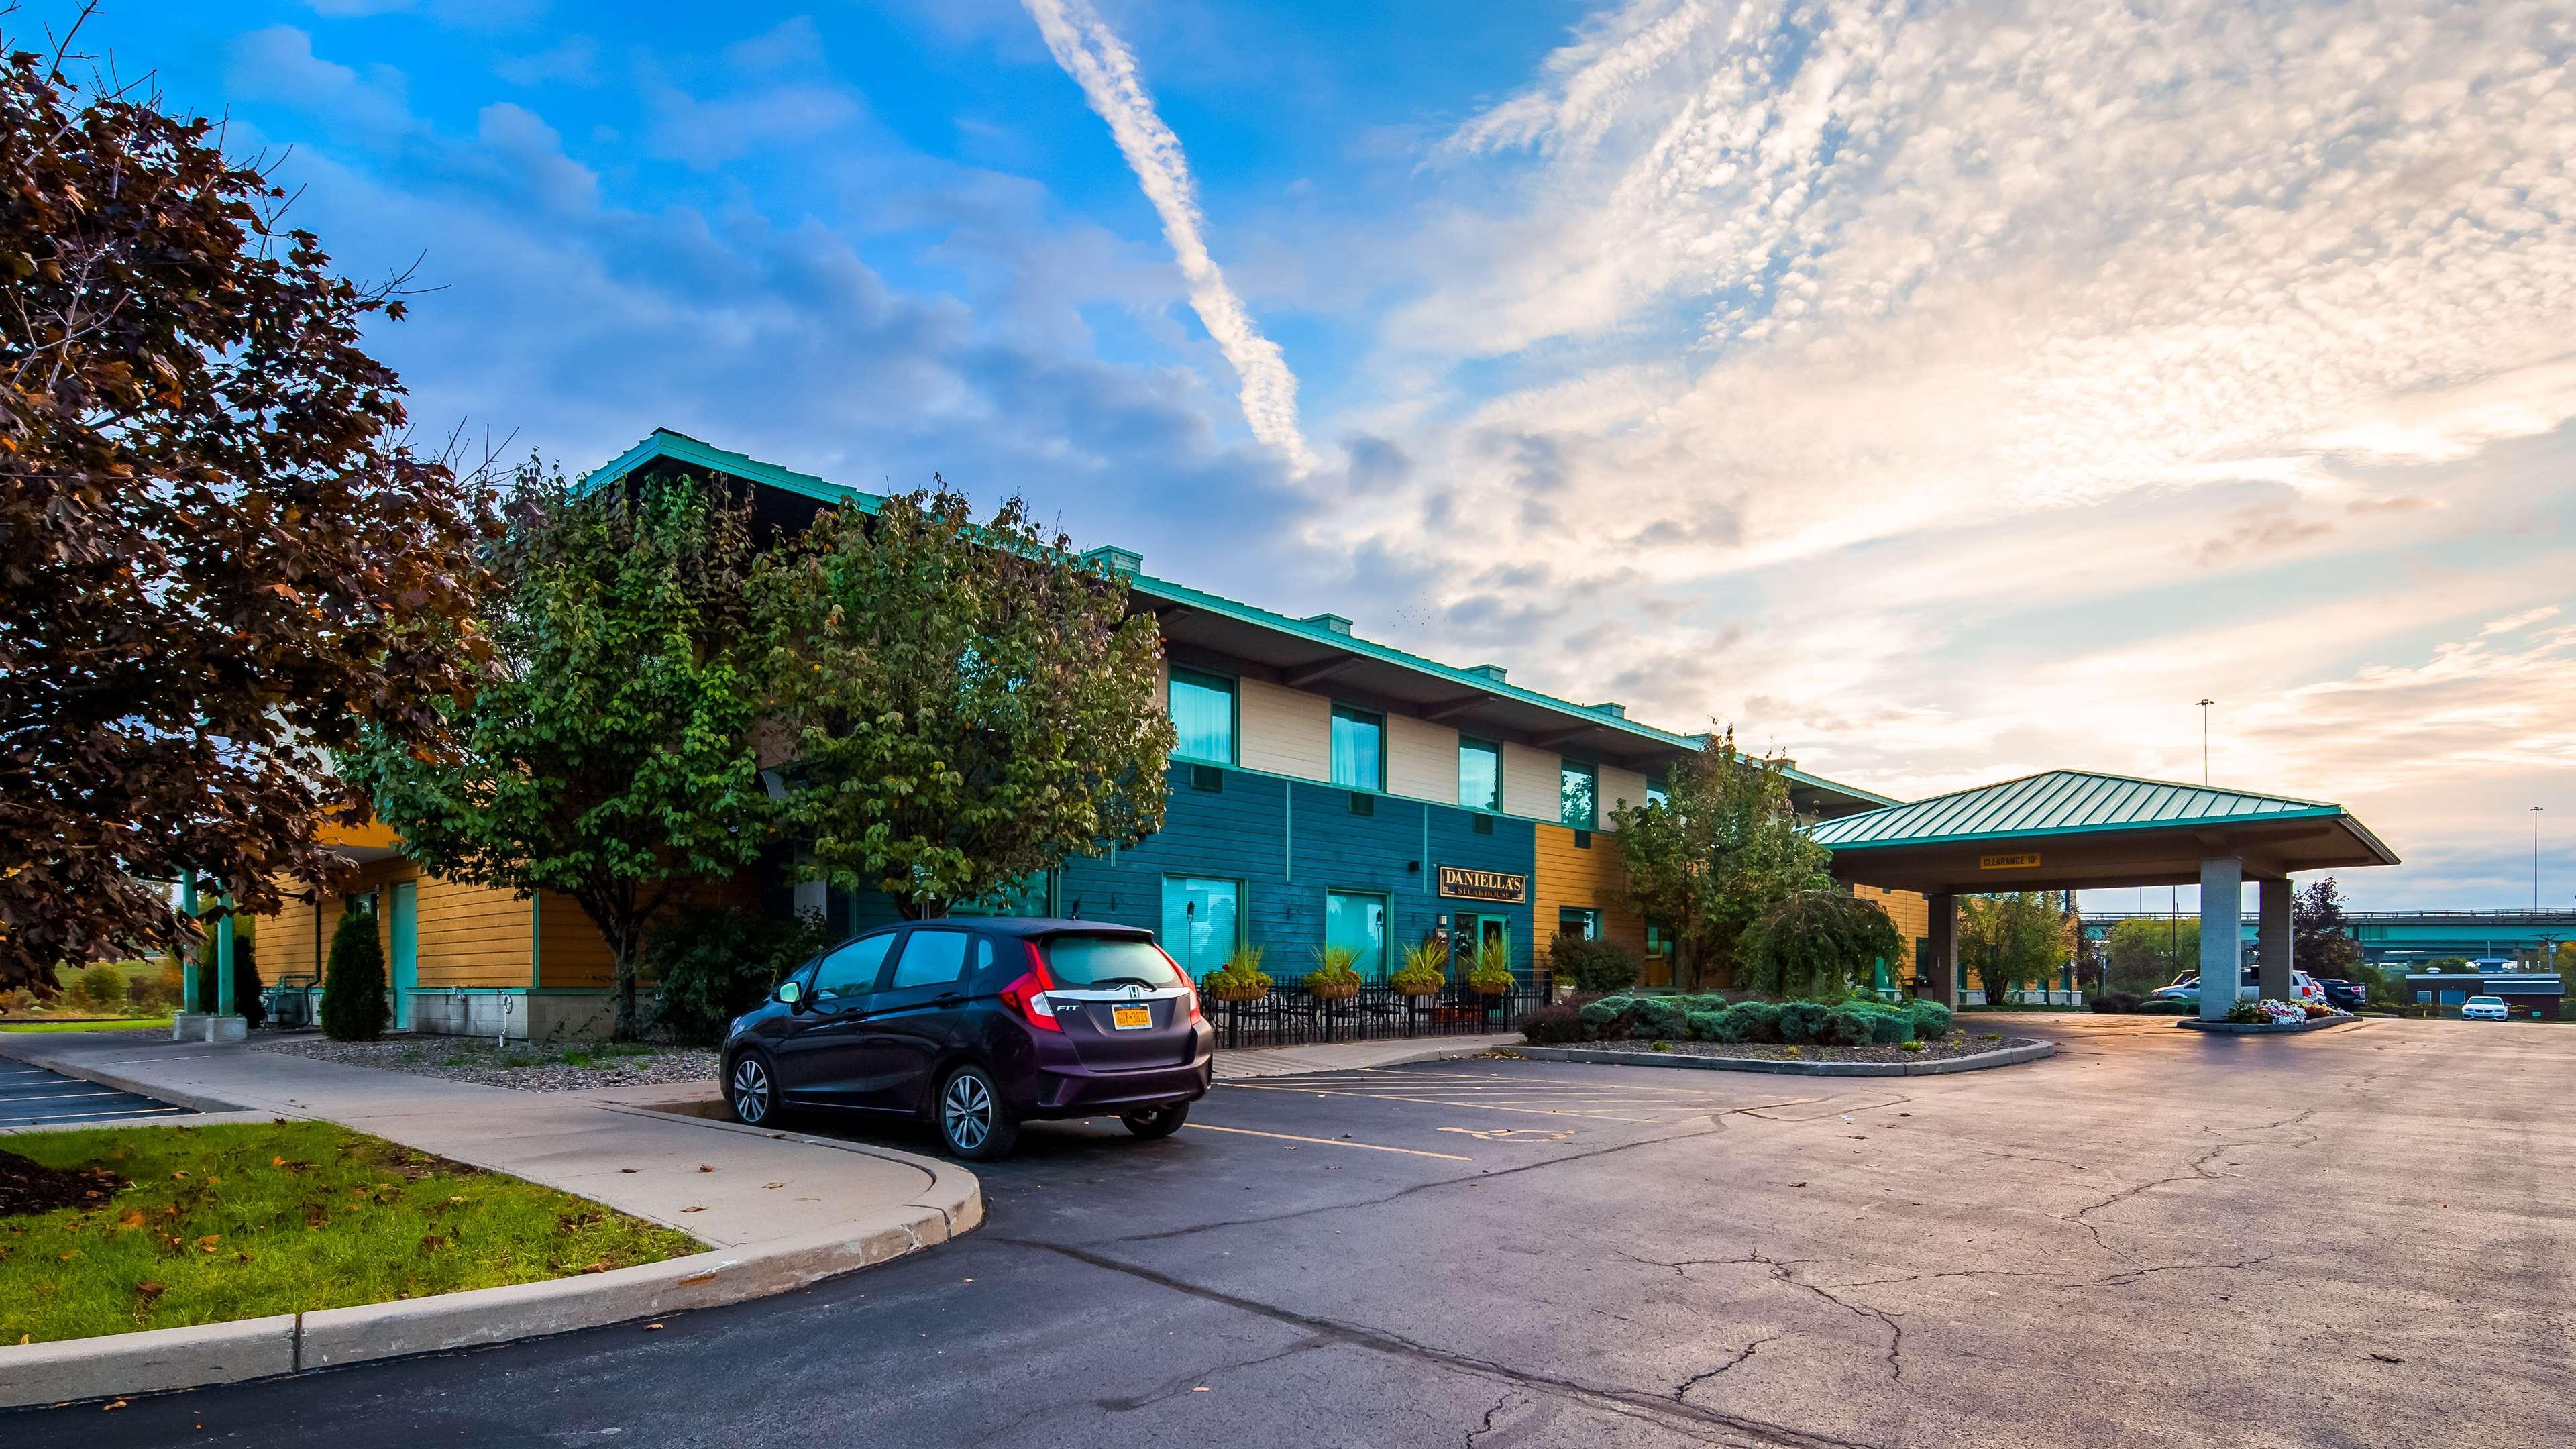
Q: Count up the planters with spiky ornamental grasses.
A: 4